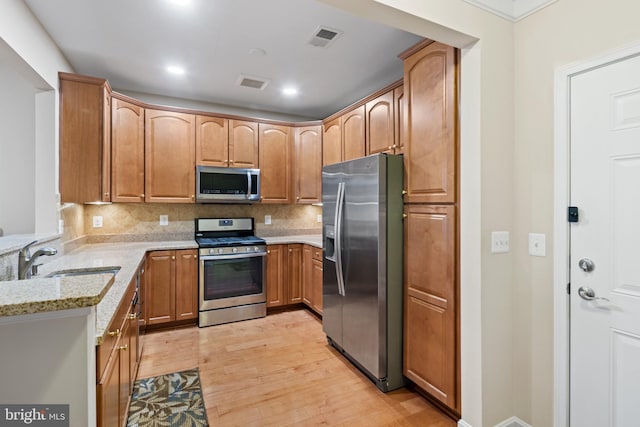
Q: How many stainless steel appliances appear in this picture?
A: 3